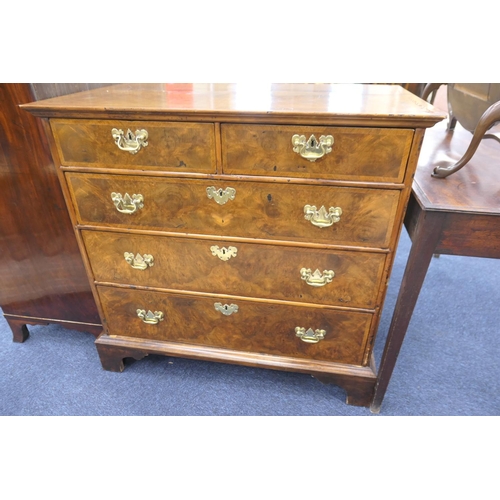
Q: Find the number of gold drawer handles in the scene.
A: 8